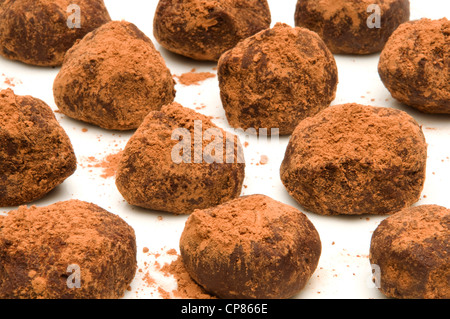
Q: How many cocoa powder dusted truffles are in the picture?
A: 12